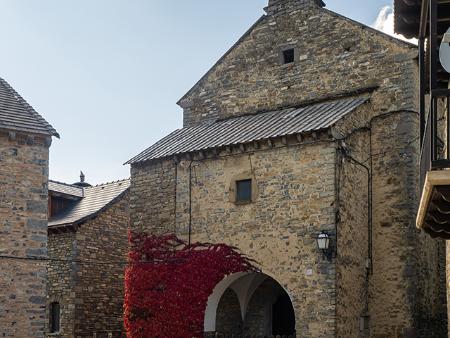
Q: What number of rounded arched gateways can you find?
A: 1